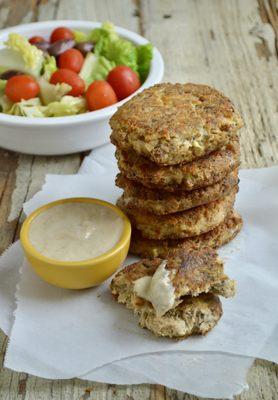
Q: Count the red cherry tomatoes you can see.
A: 7